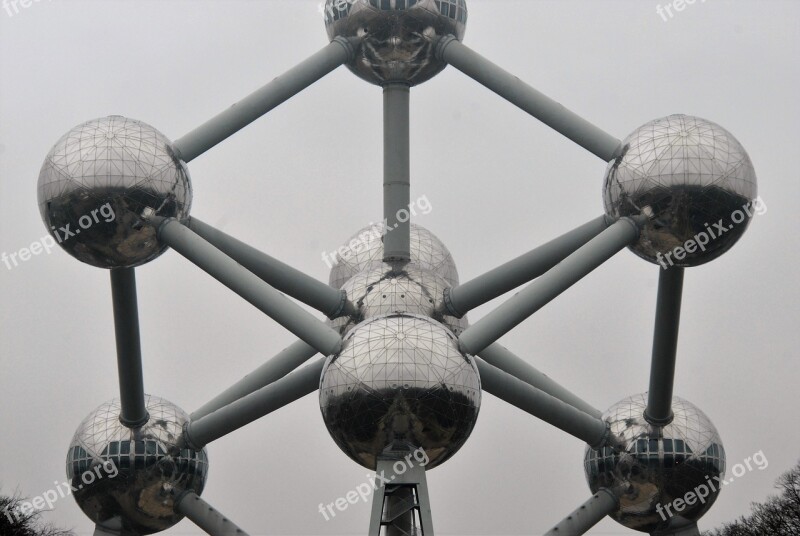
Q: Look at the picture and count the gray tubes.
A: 15